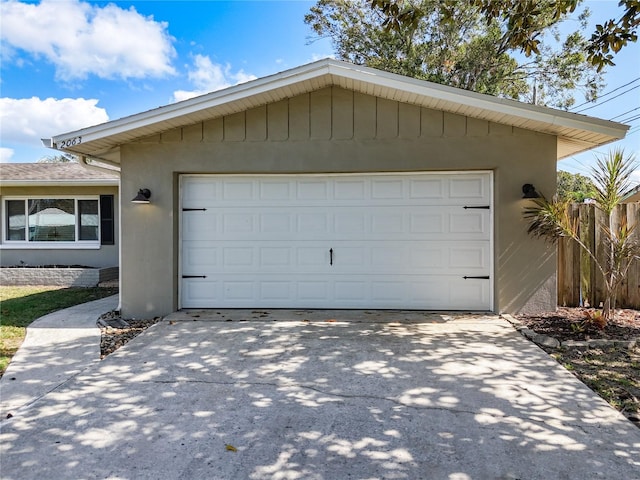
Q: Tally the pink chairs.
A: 0